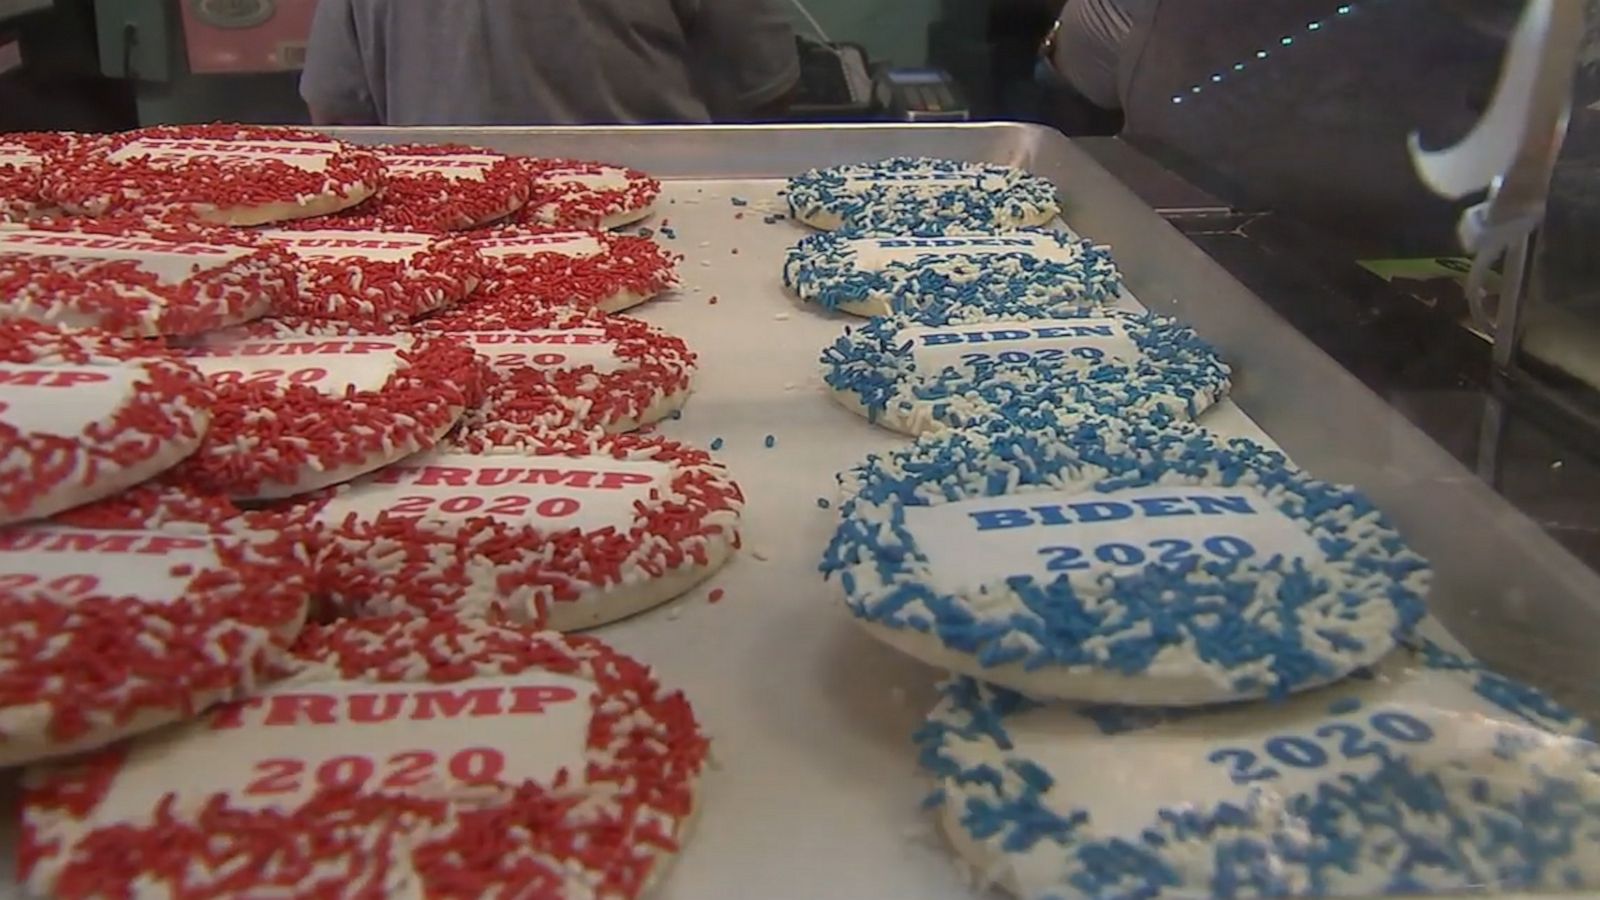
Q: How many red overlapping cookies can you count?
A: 13